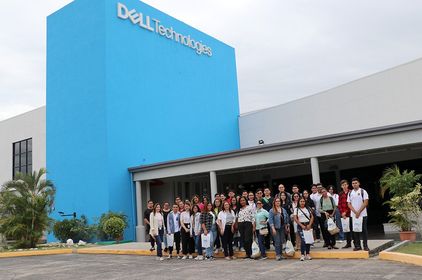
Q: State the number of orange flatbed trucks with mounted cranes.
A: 0